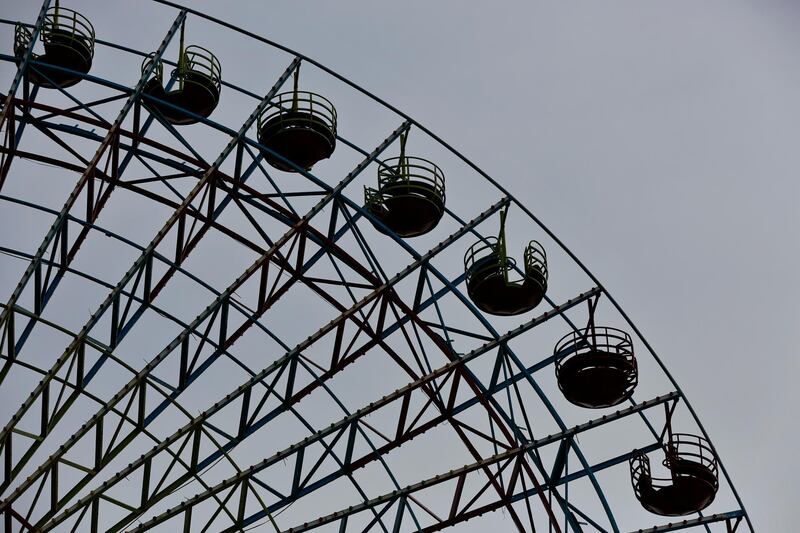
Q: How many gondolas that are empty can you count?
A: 7